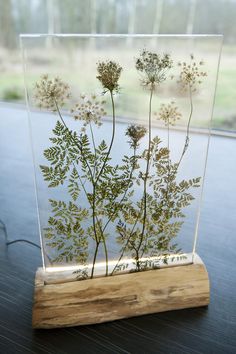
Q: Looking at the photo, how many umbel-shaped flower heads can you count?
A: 7